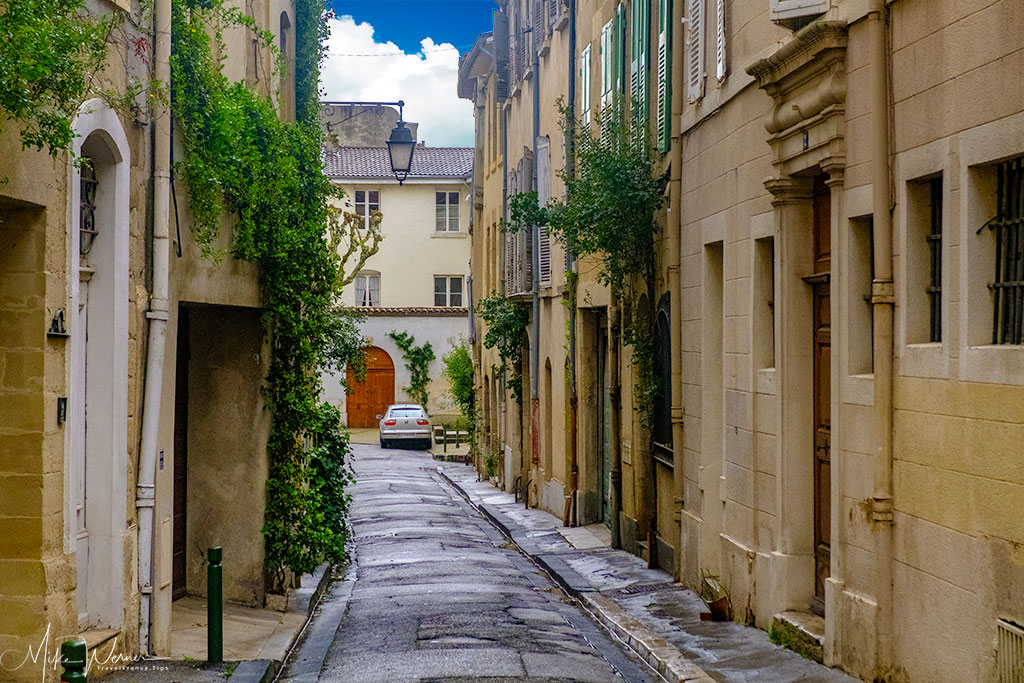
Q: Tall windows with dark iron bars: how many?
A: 2